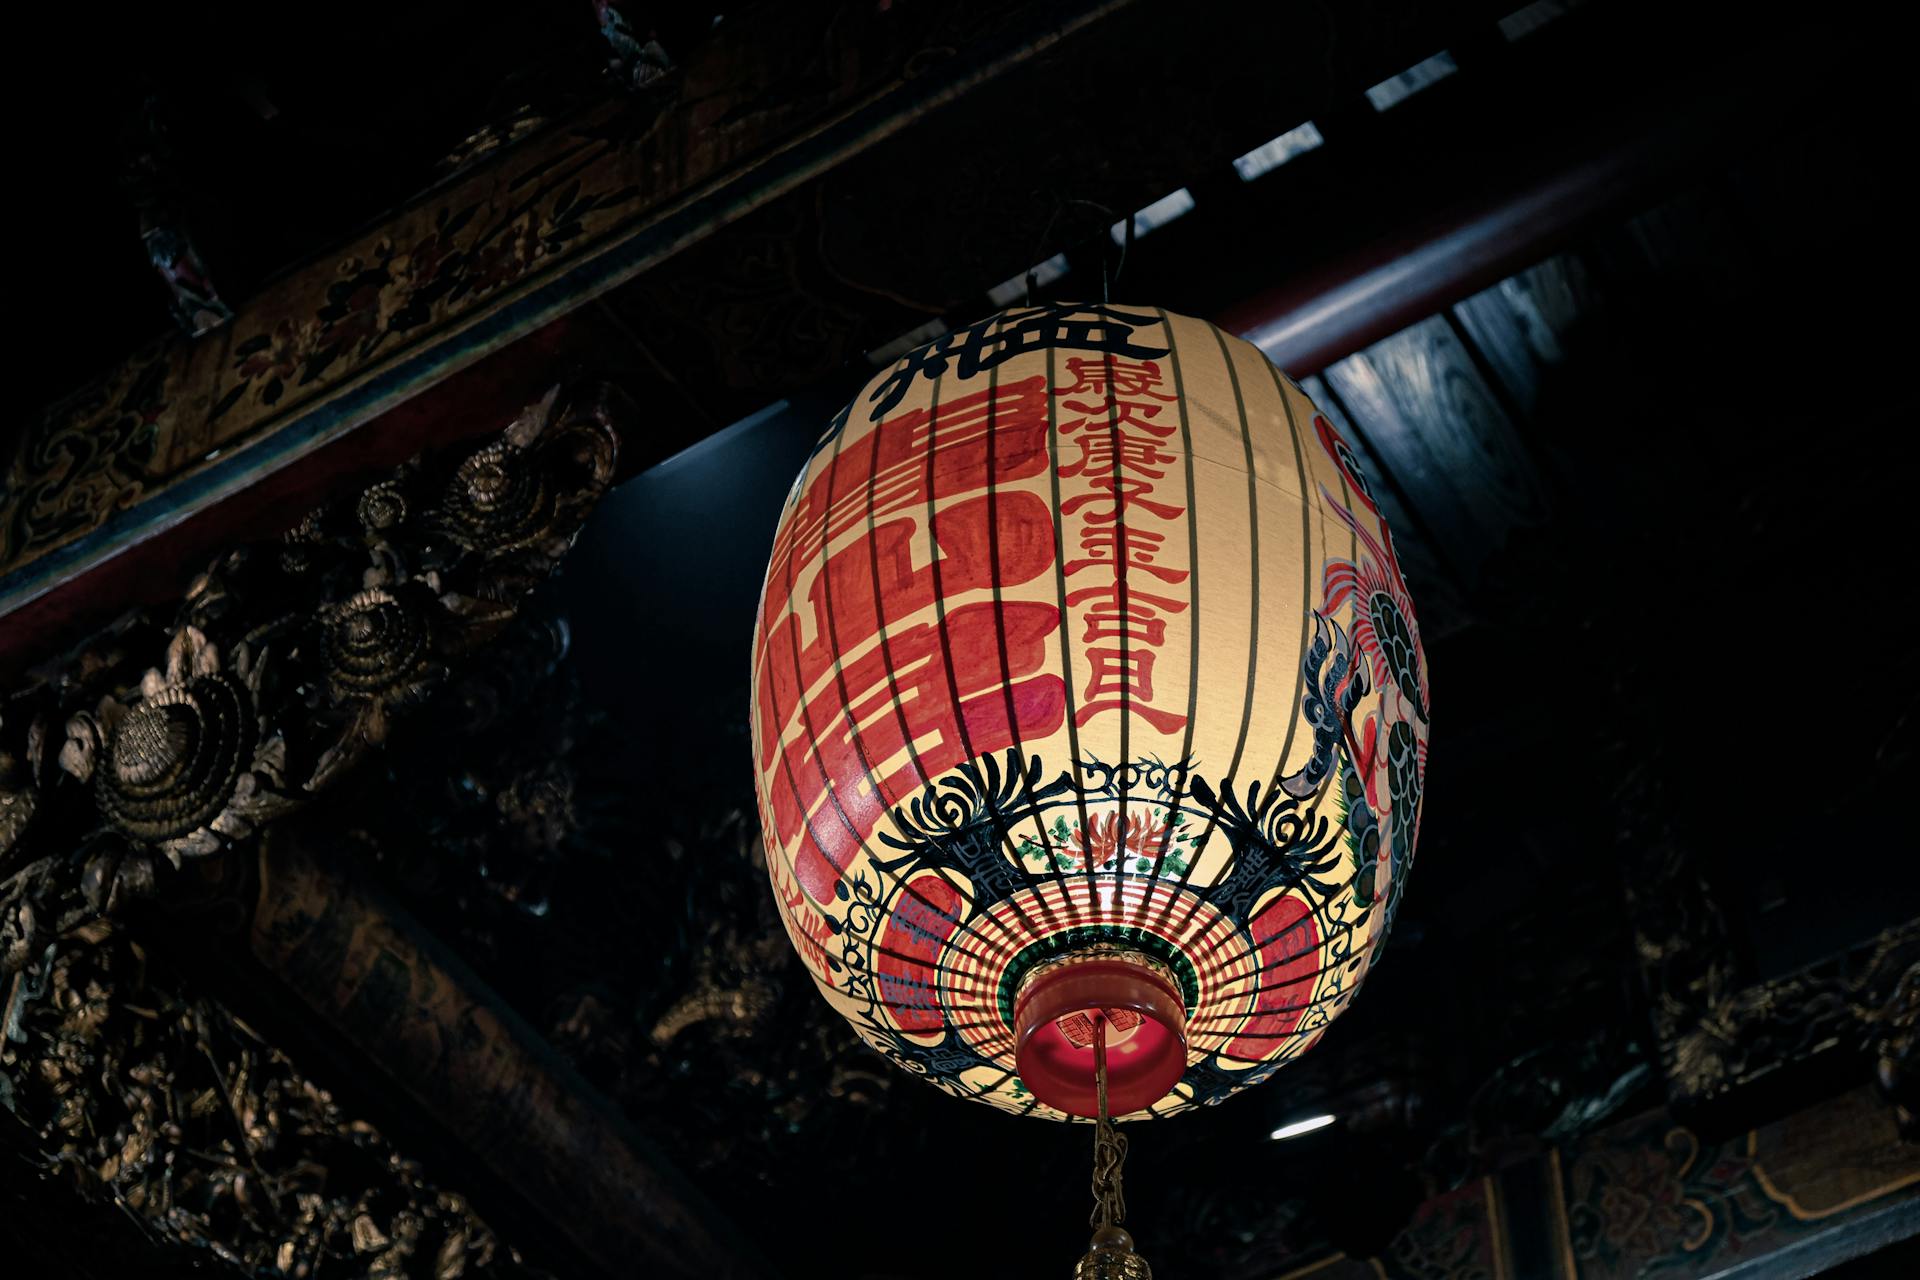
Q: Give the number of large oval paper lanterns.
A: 1